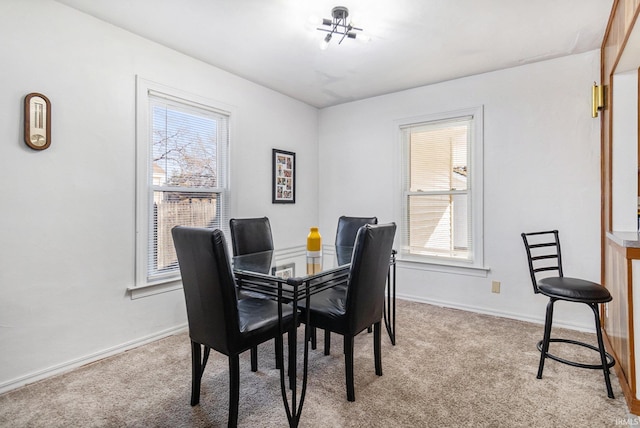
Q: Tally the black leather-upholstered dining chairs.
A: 4